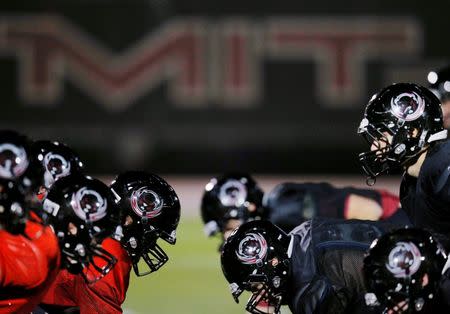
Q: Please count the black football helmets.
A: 9